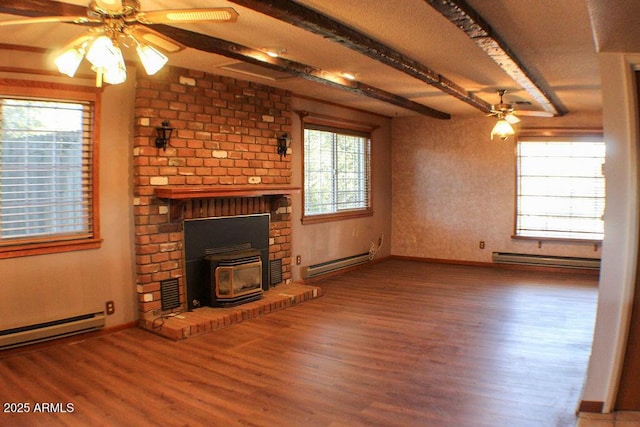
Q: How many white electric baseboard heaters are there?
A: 3